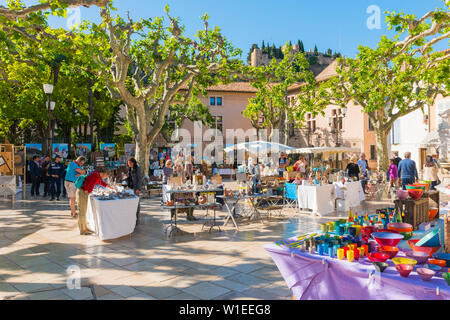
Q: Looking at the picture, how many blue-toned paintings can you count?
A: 4